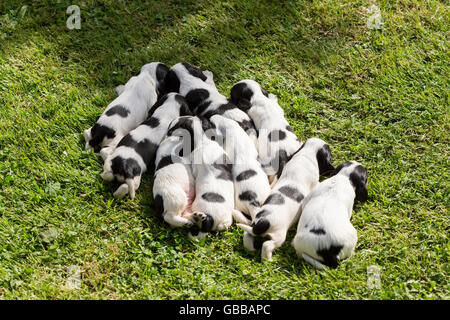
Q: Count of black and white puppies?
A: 9